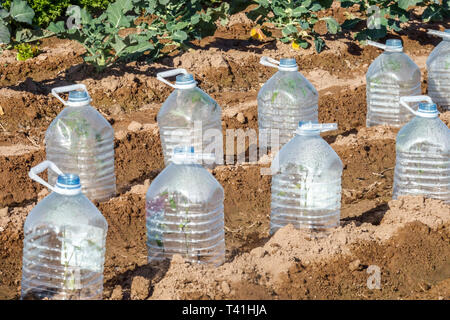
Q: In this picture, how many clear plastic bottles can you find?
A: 9